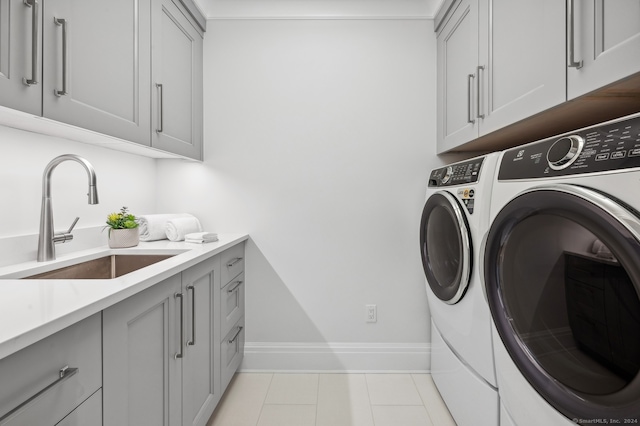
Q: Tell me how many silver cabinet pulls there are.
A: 12